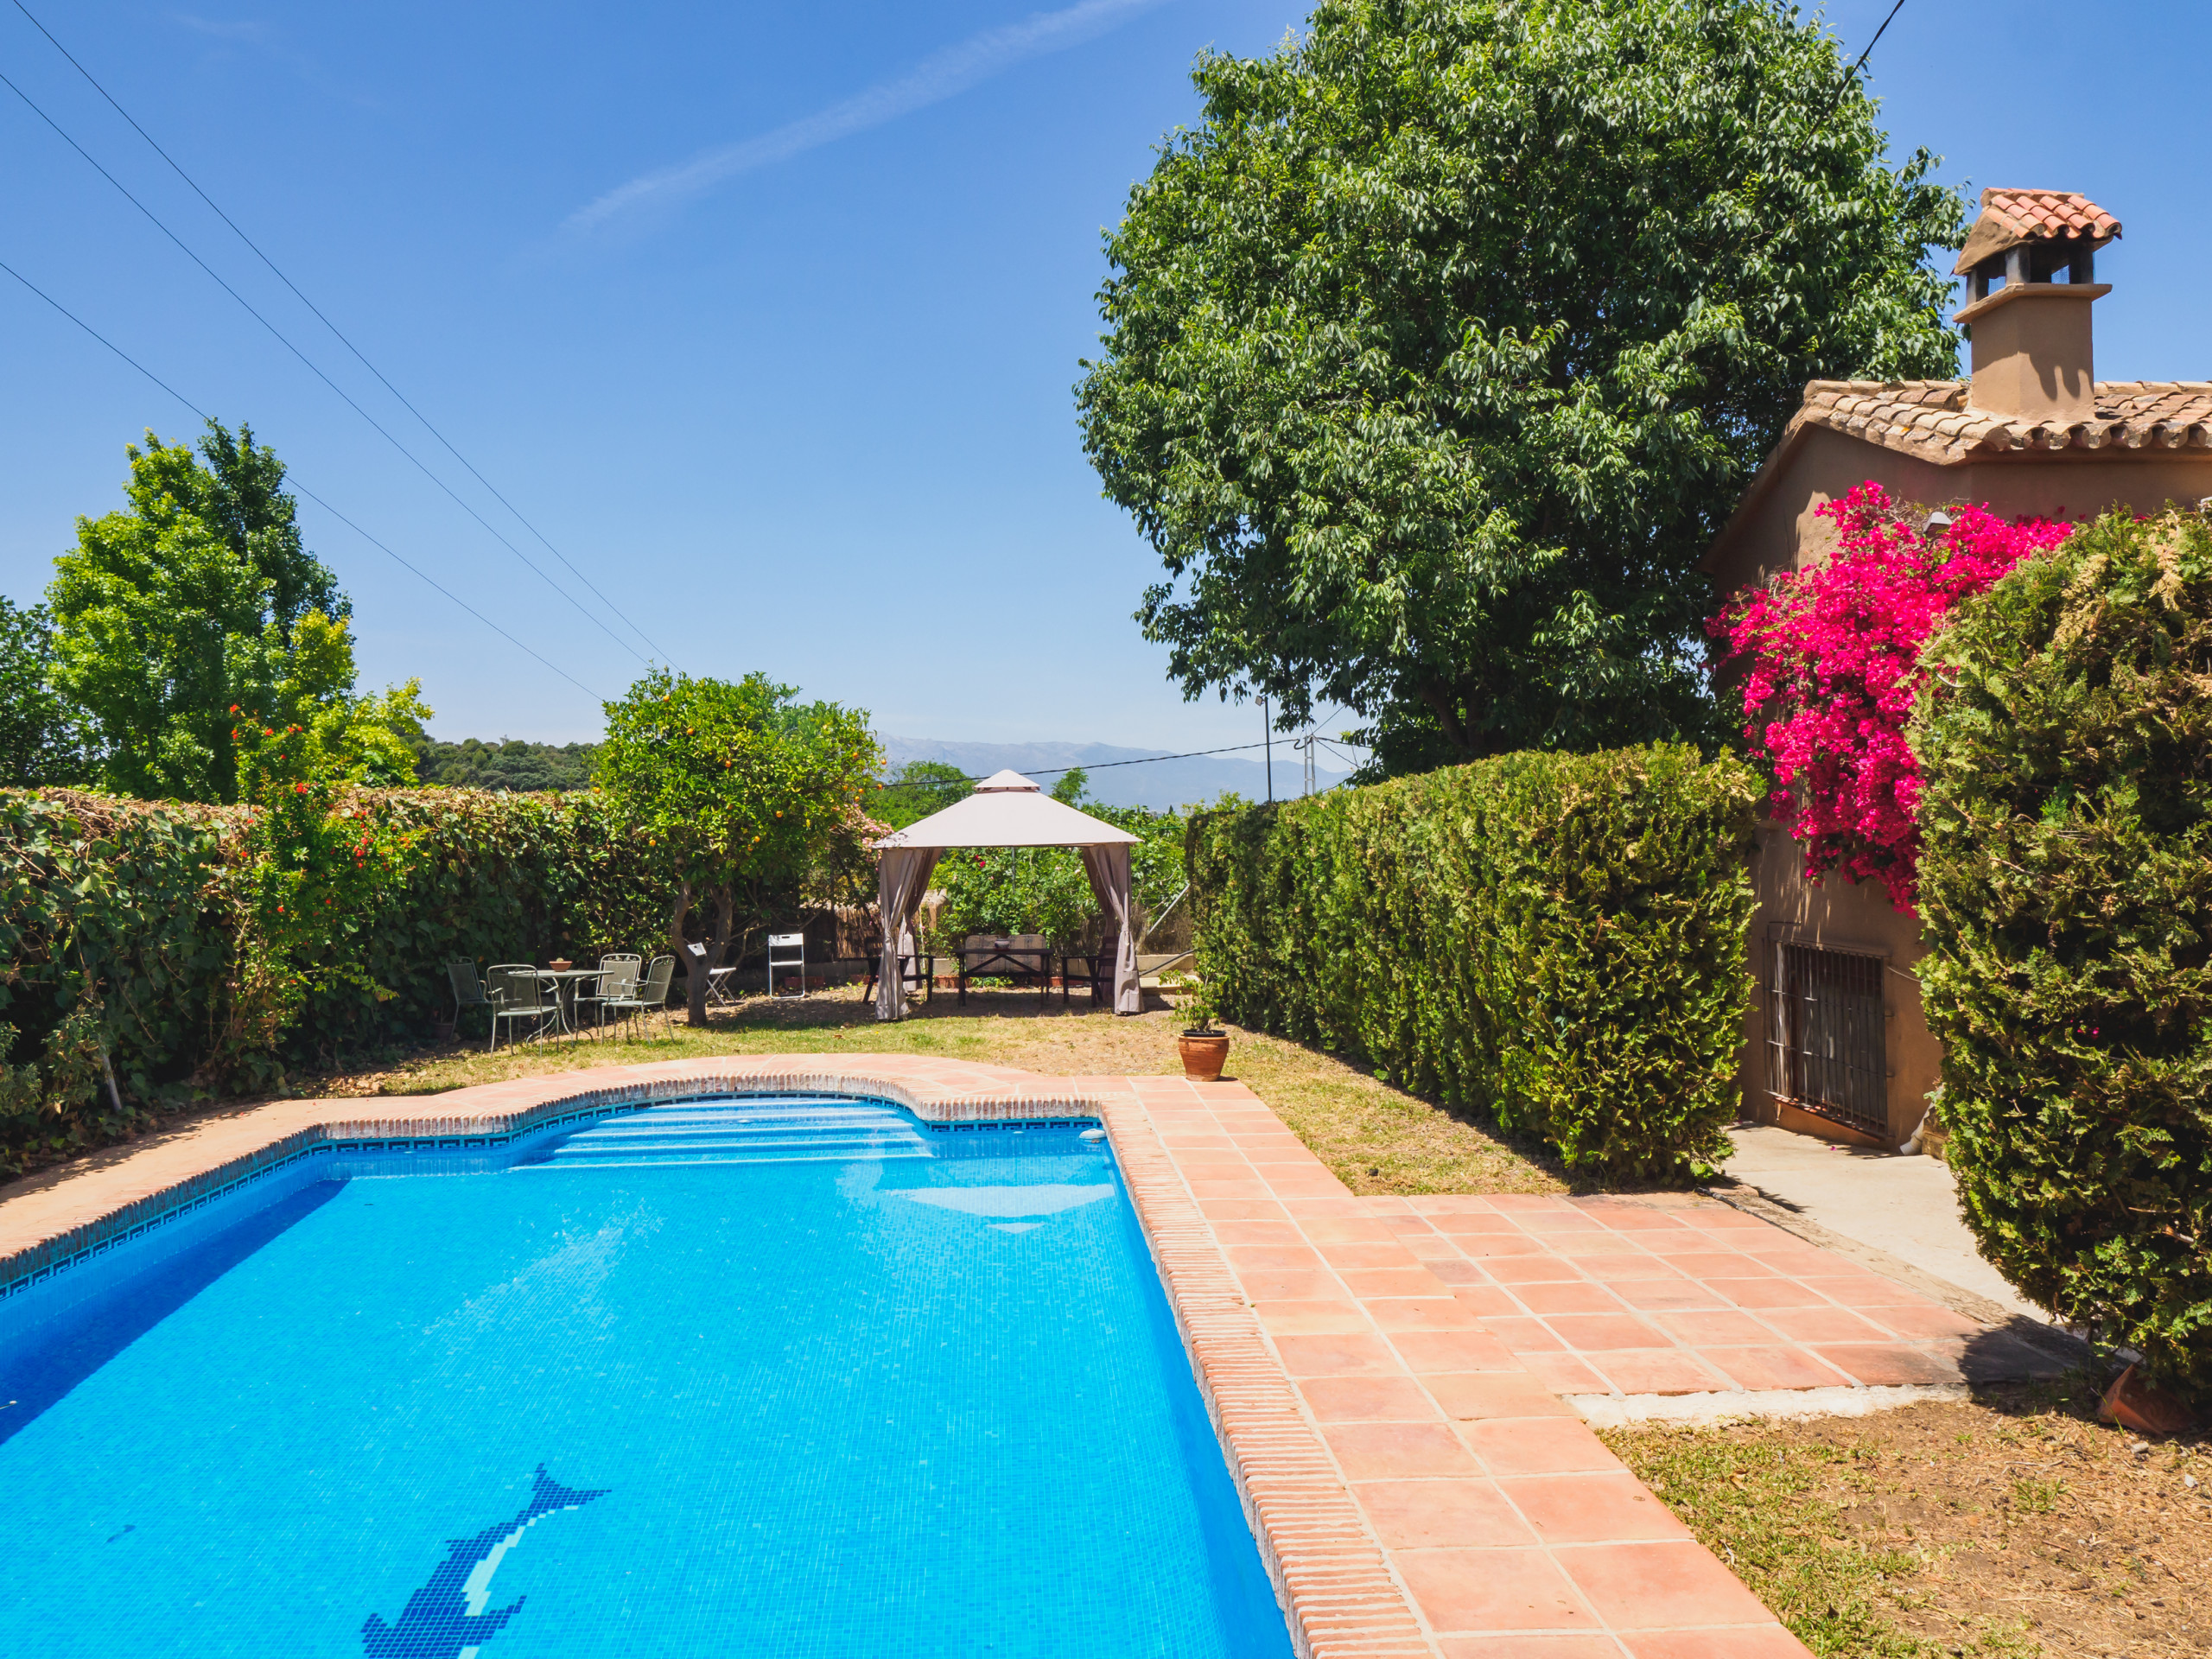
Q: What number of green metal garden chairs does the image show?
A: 4